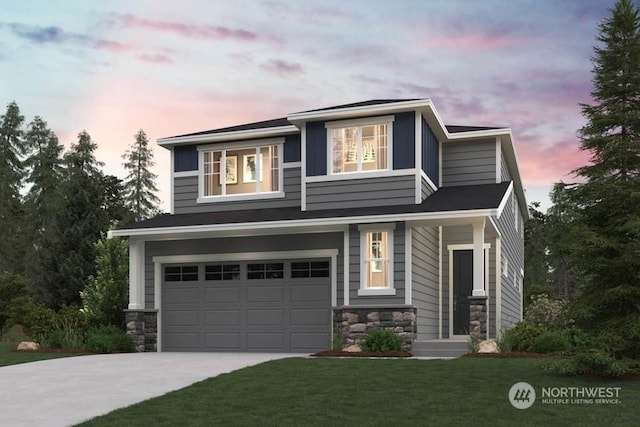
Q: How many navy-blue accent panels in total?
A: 5